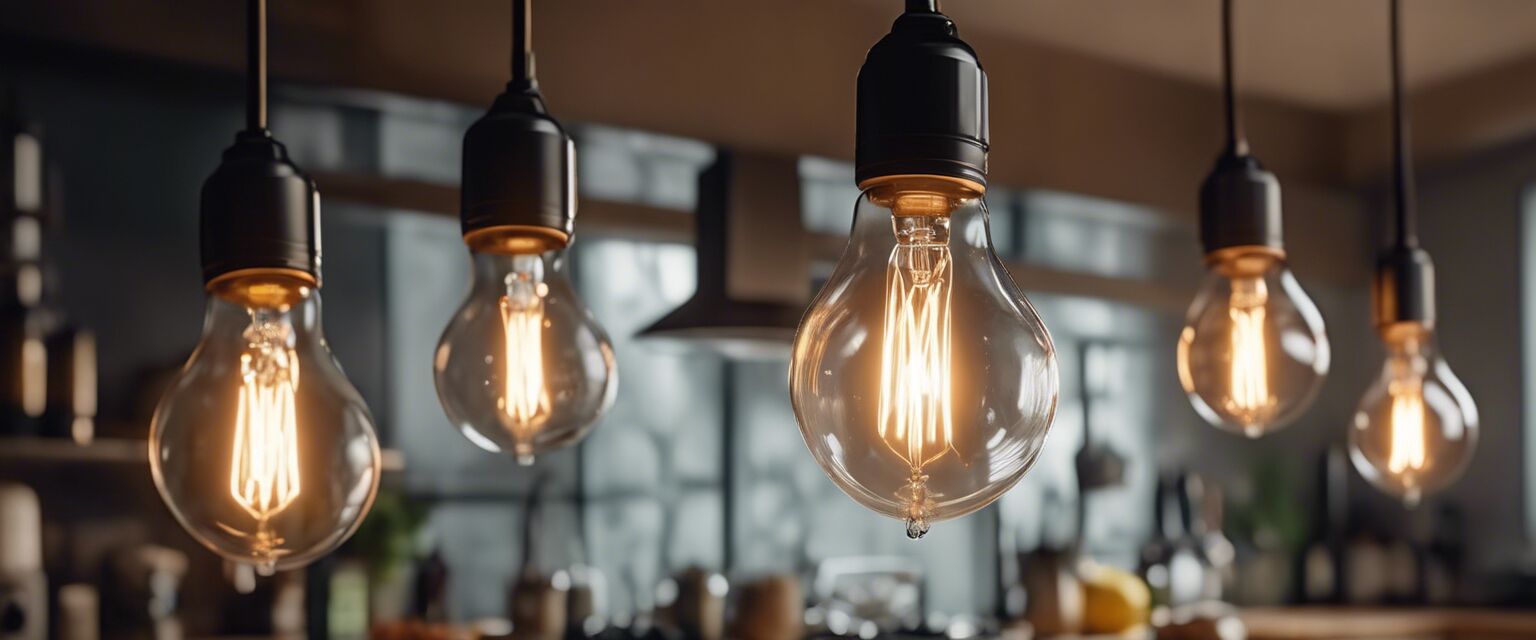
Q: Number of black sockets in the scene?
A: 5